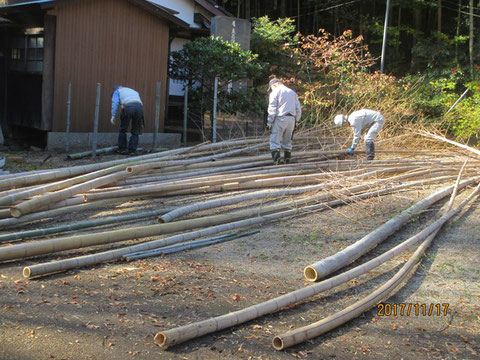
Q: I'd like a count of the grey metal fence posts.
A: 5